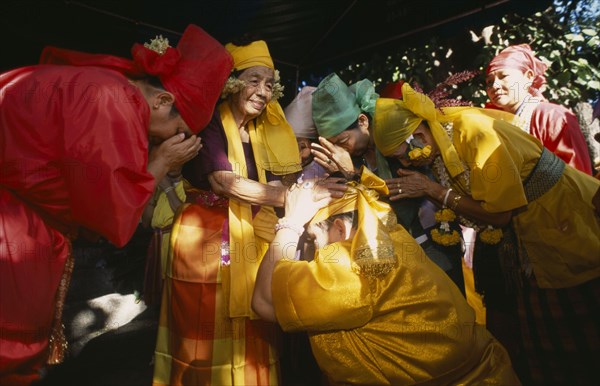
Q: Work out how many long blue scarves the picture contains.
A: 0